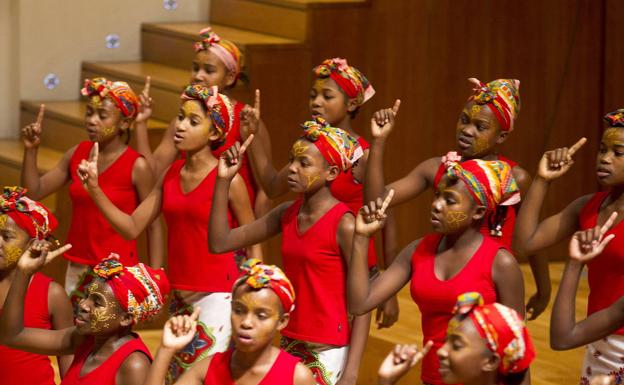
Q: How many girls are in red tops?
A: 12